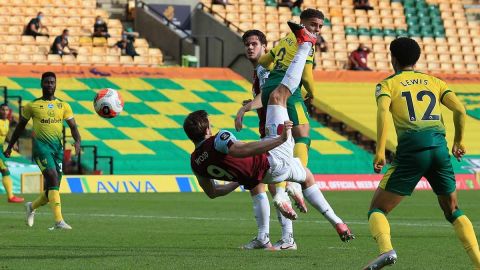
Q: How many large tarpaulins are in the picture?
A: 2